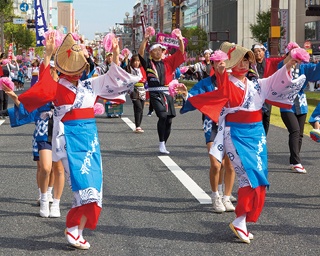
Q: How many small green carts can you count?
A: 1